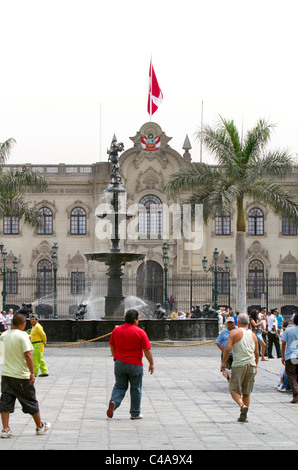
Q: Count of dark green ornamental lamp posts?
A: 4